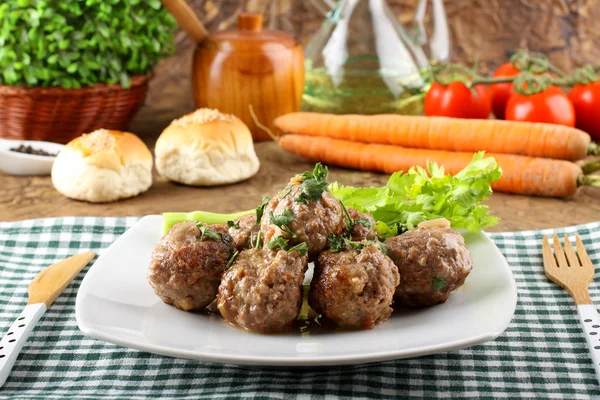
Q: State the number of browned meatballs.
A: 7